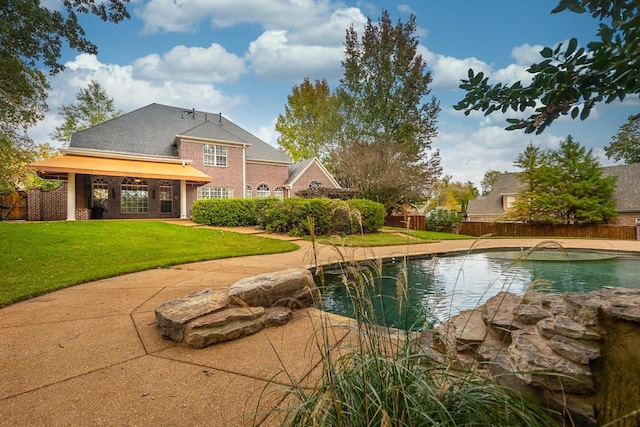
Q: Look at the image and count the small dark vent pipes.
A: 3